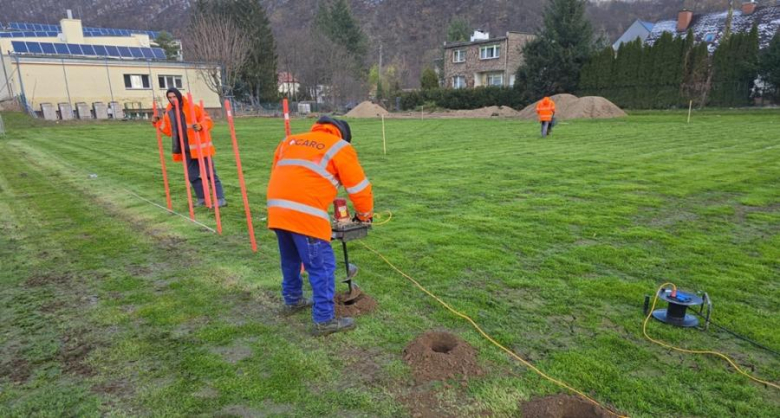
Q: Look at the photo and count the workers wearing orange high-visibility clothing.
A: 3